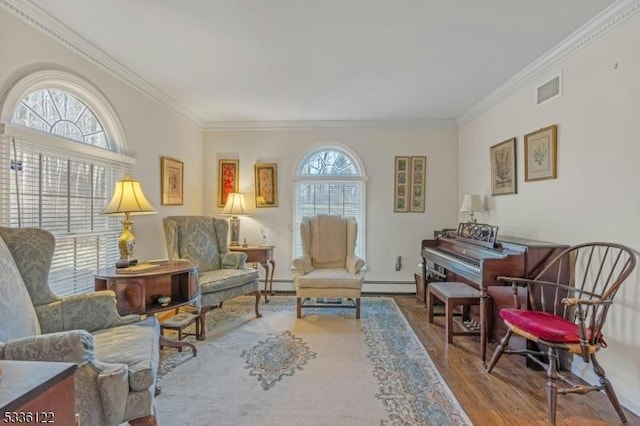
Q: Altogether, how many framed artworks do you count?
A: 7